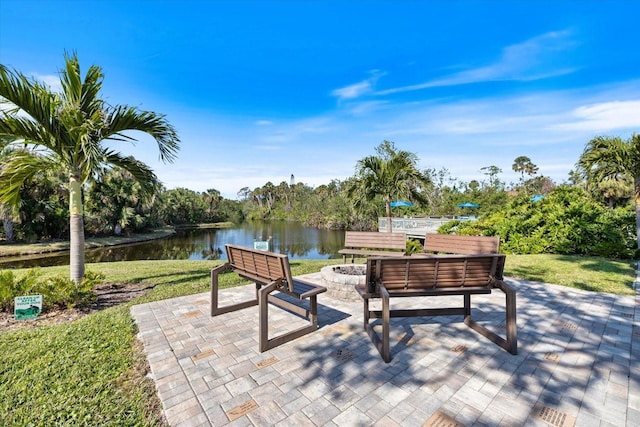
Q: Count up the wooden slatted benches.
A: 4